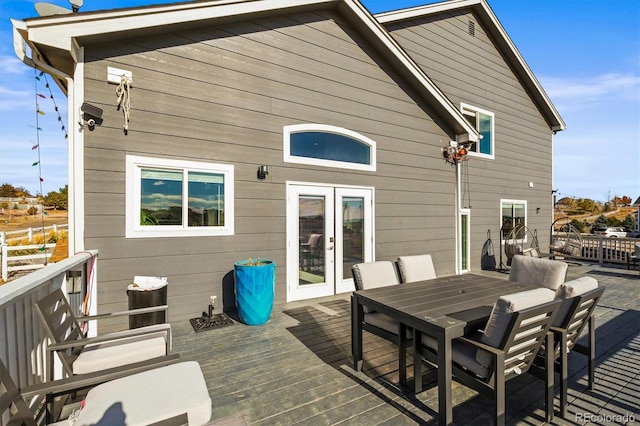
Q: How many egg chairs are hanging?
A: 2